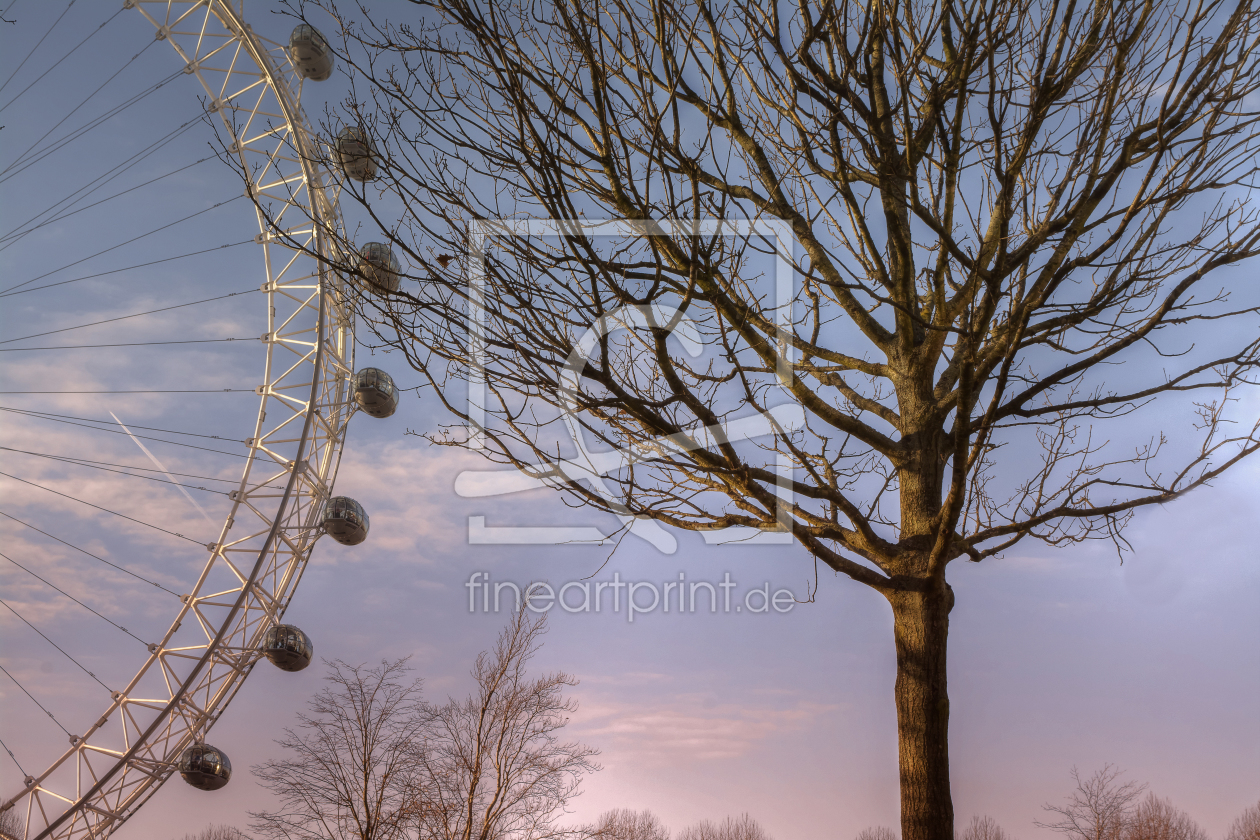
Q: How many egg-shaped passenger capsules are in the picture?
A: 7